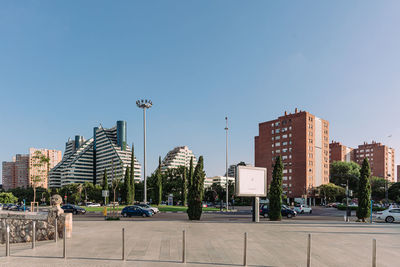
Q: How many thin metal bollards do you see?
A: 9